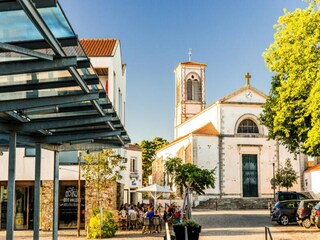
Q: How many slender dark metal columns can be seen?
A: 3